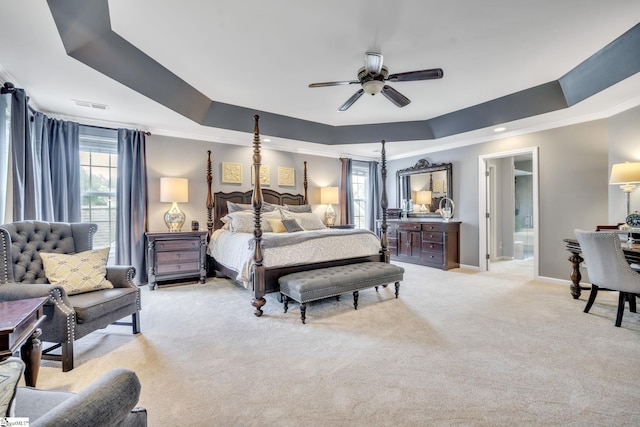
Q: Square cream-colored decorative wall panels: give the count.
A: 3